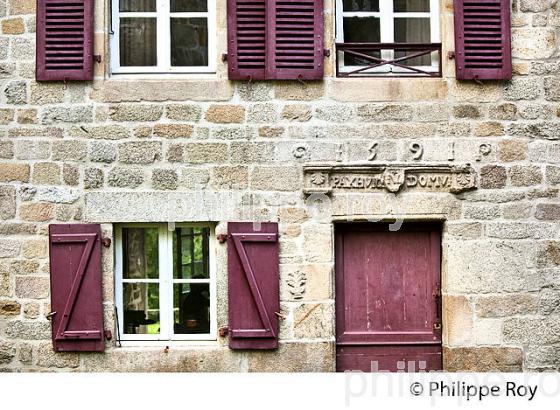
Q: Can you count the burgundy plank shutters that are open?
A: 2